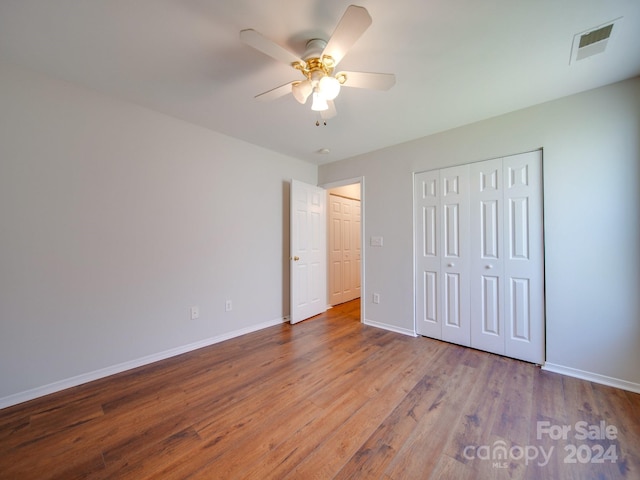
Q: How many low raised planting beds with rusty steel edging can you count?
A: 0